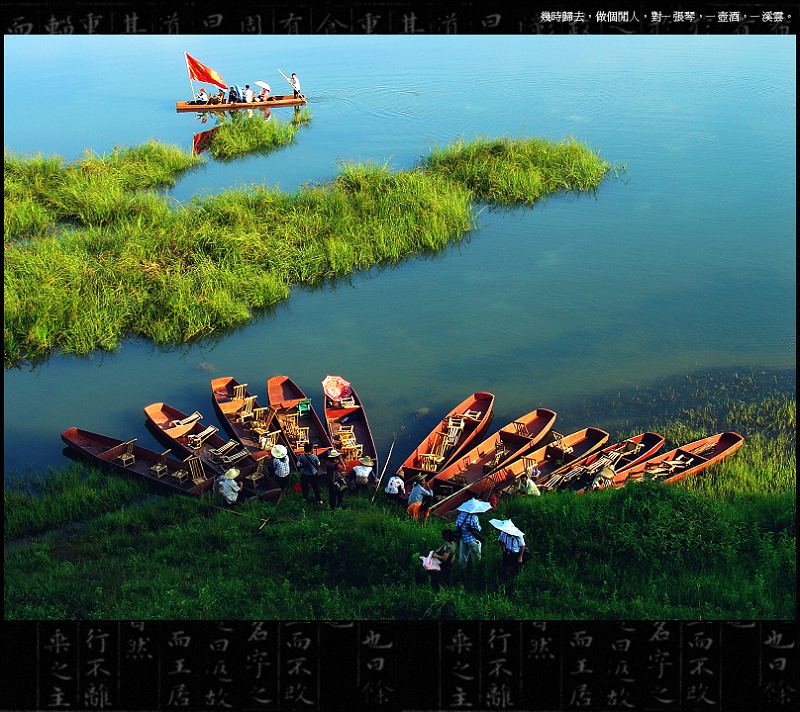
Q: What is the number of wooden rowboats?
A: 11